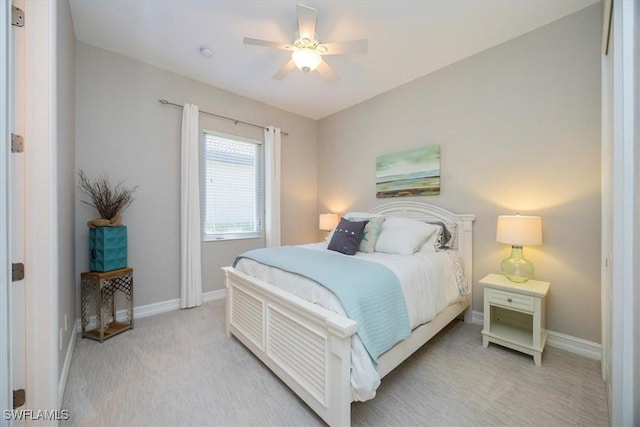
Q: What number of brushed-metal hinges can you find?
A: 4